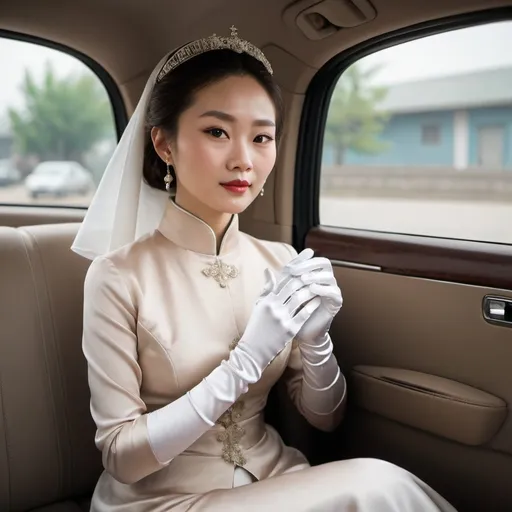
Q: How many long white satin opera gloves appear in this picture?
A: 2